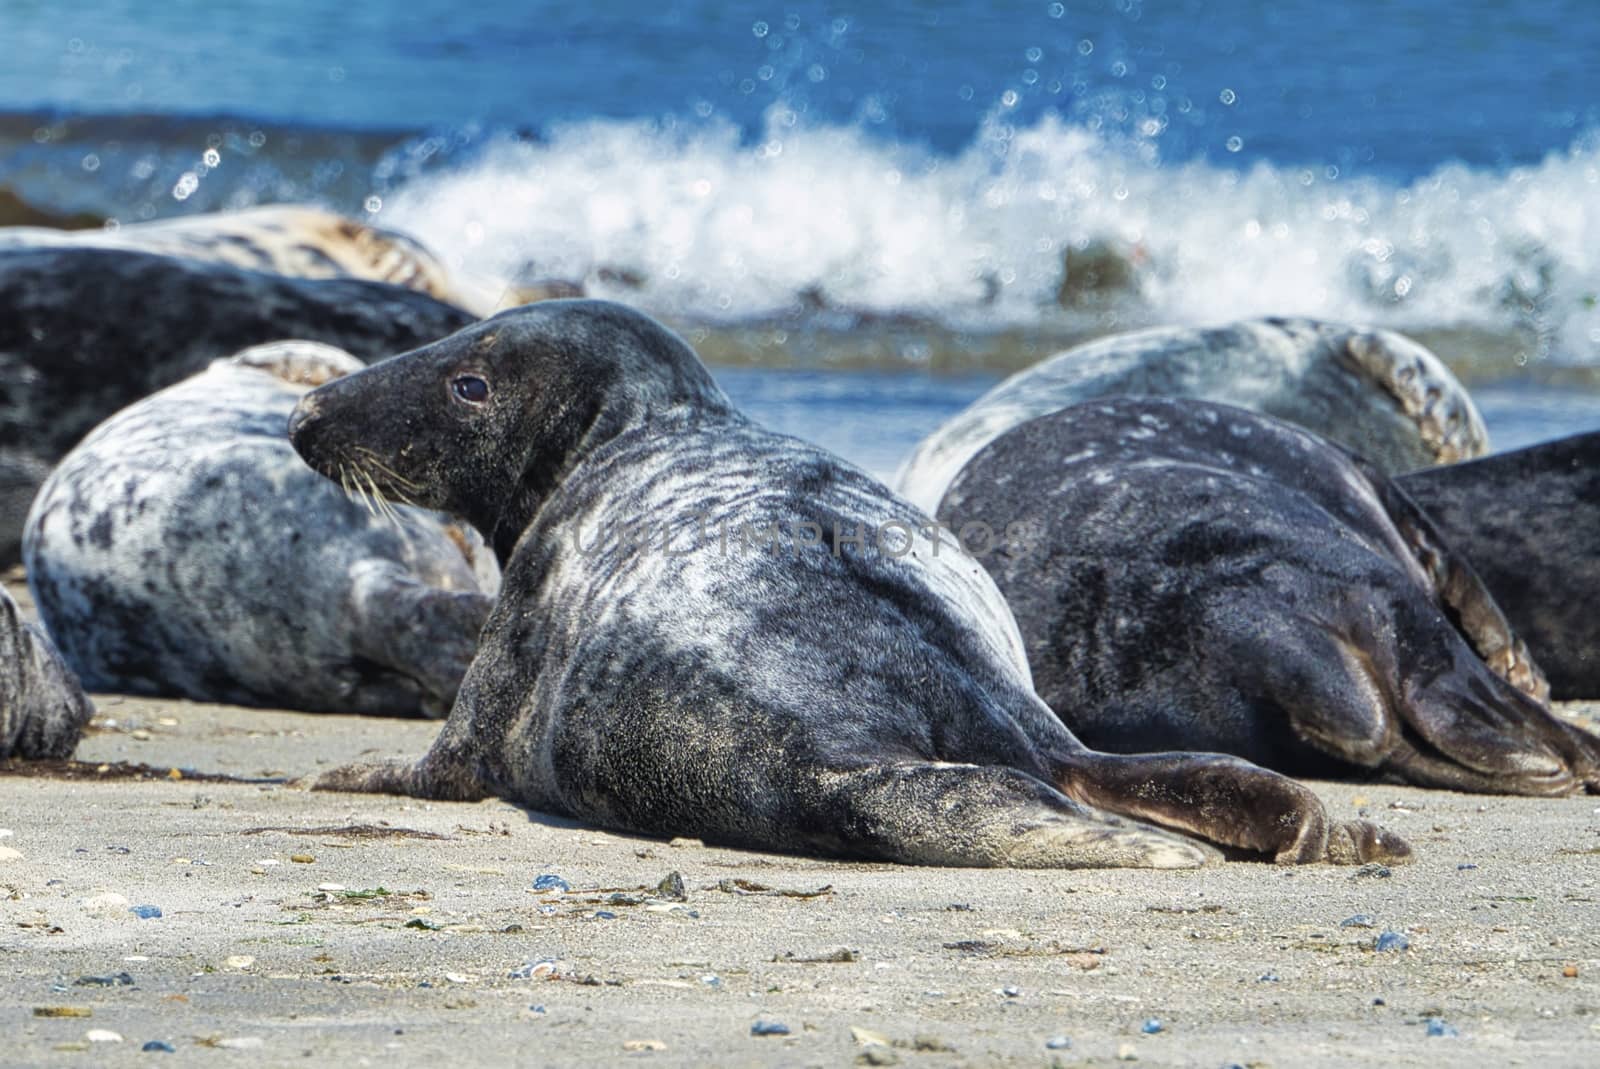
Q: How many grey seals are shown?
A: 8